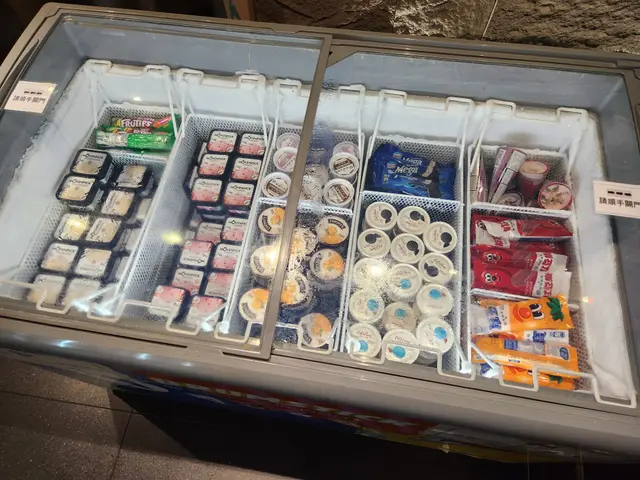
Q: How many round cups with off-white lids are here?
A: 14